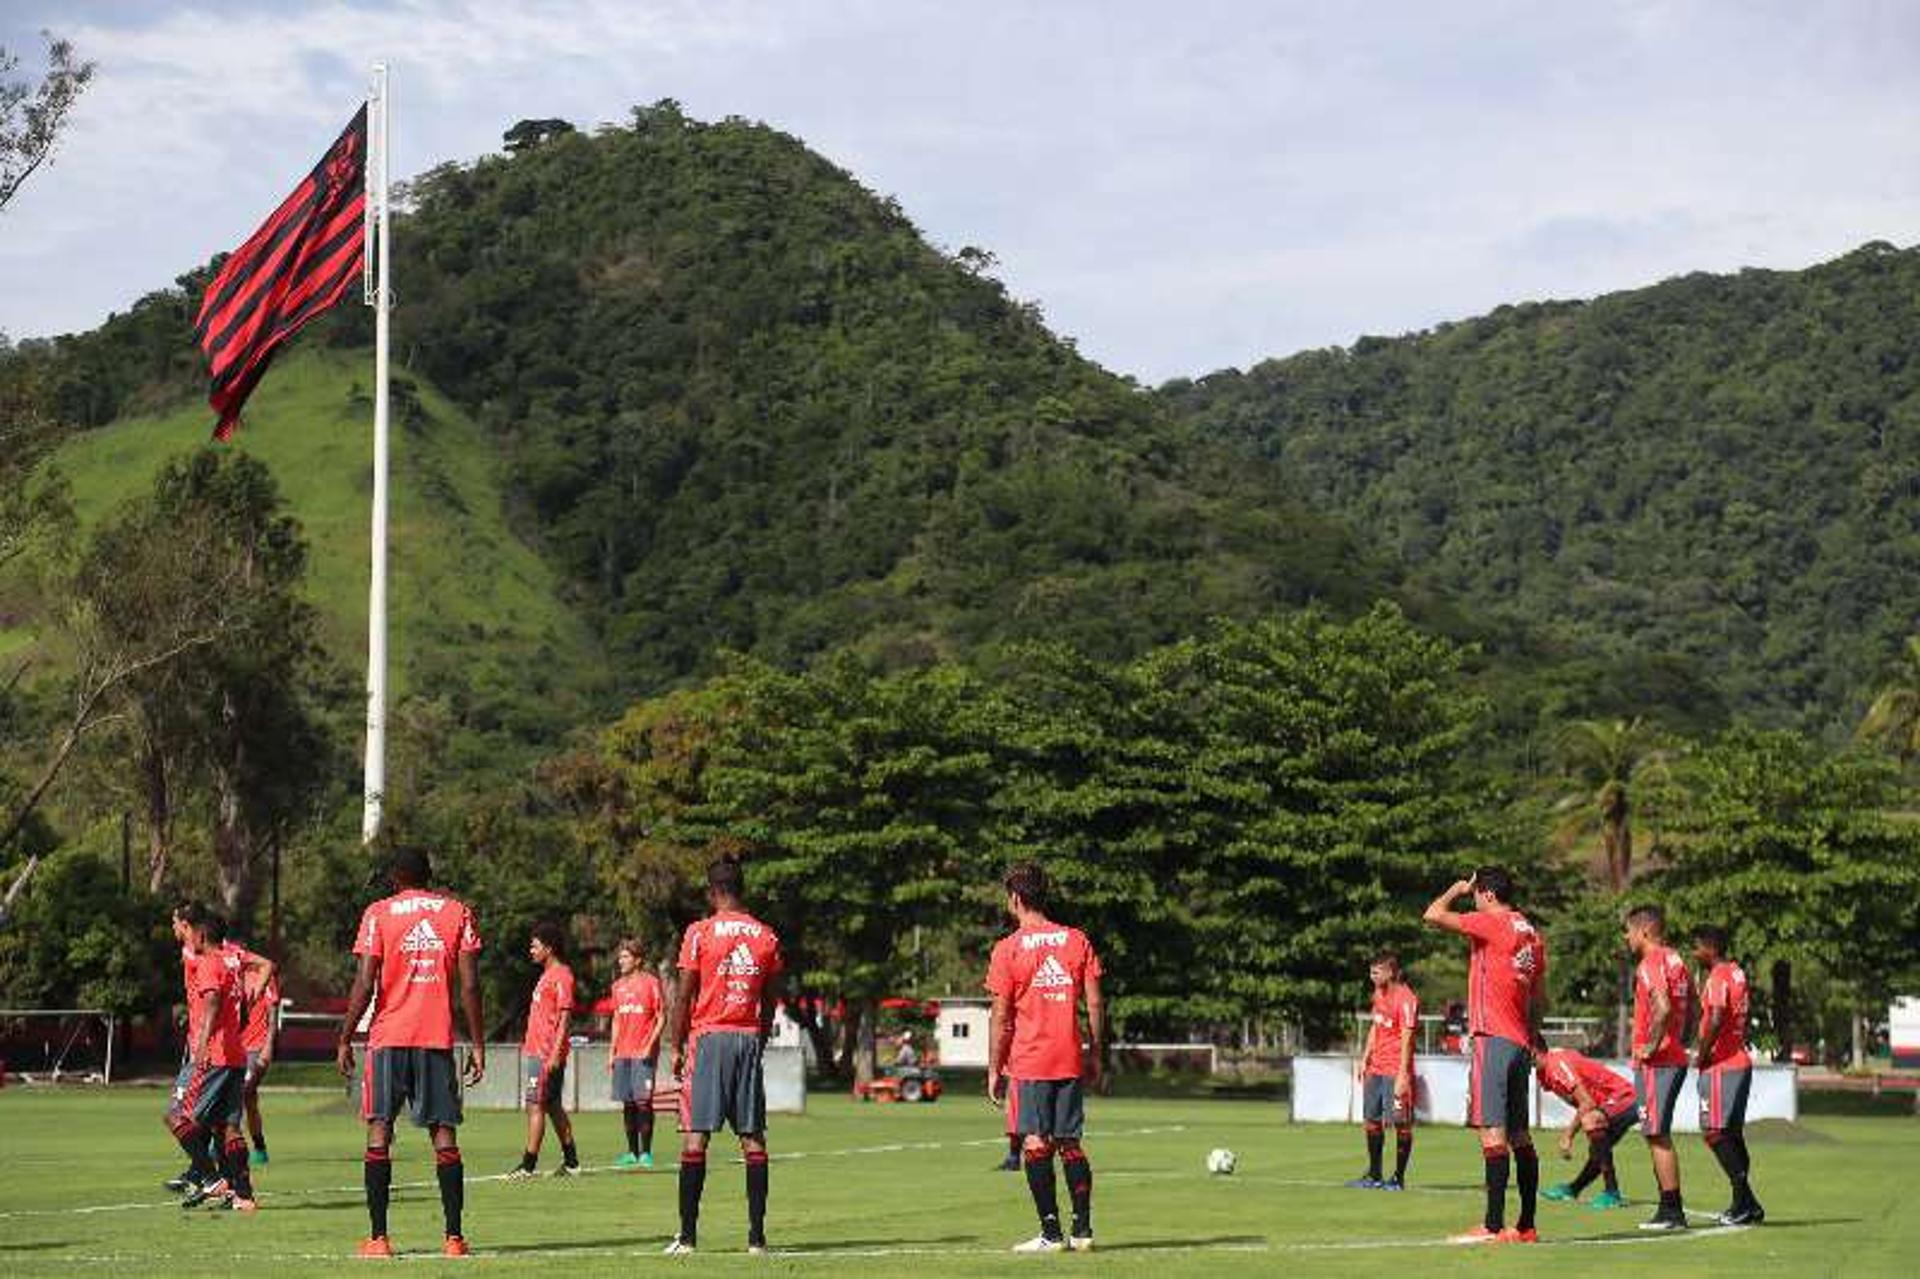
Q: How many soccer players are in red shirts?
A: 13